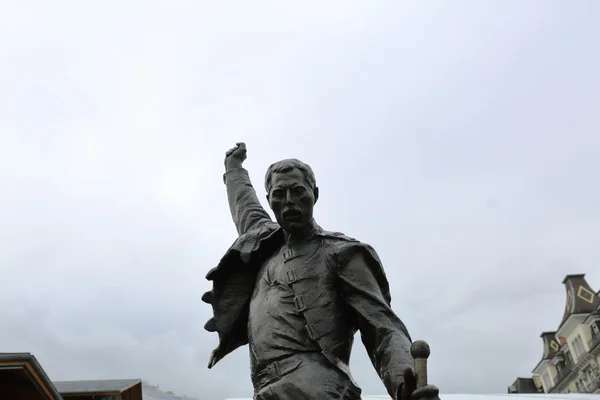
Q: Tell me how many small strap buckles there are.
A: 4